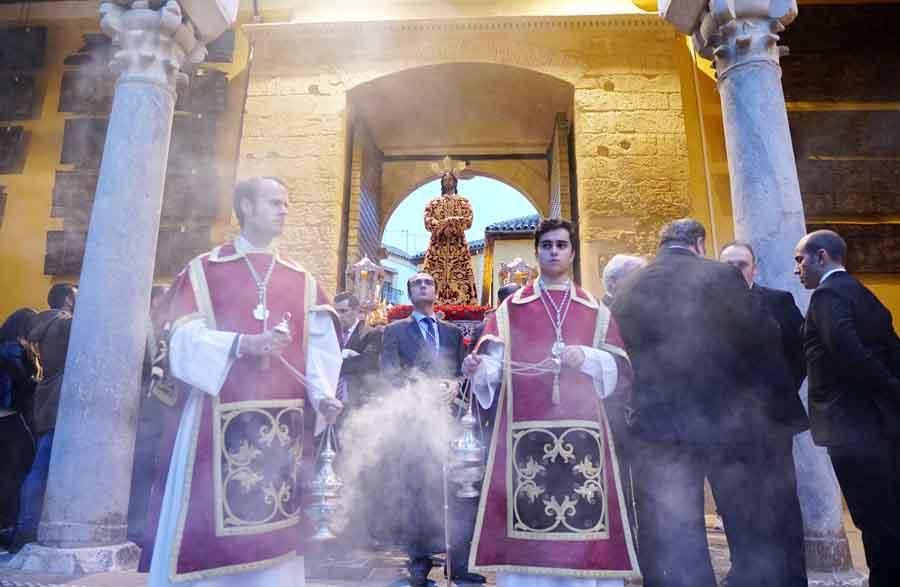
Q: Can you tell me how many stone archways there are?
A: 2